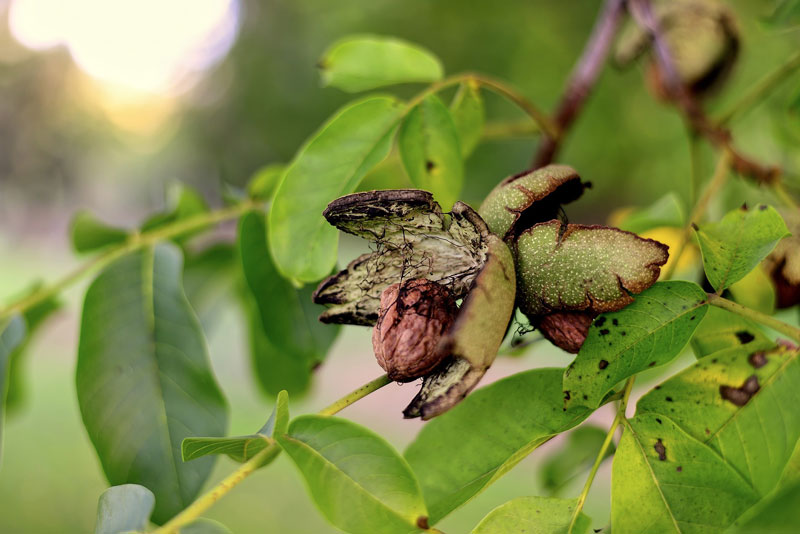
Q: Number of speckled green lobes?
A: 2